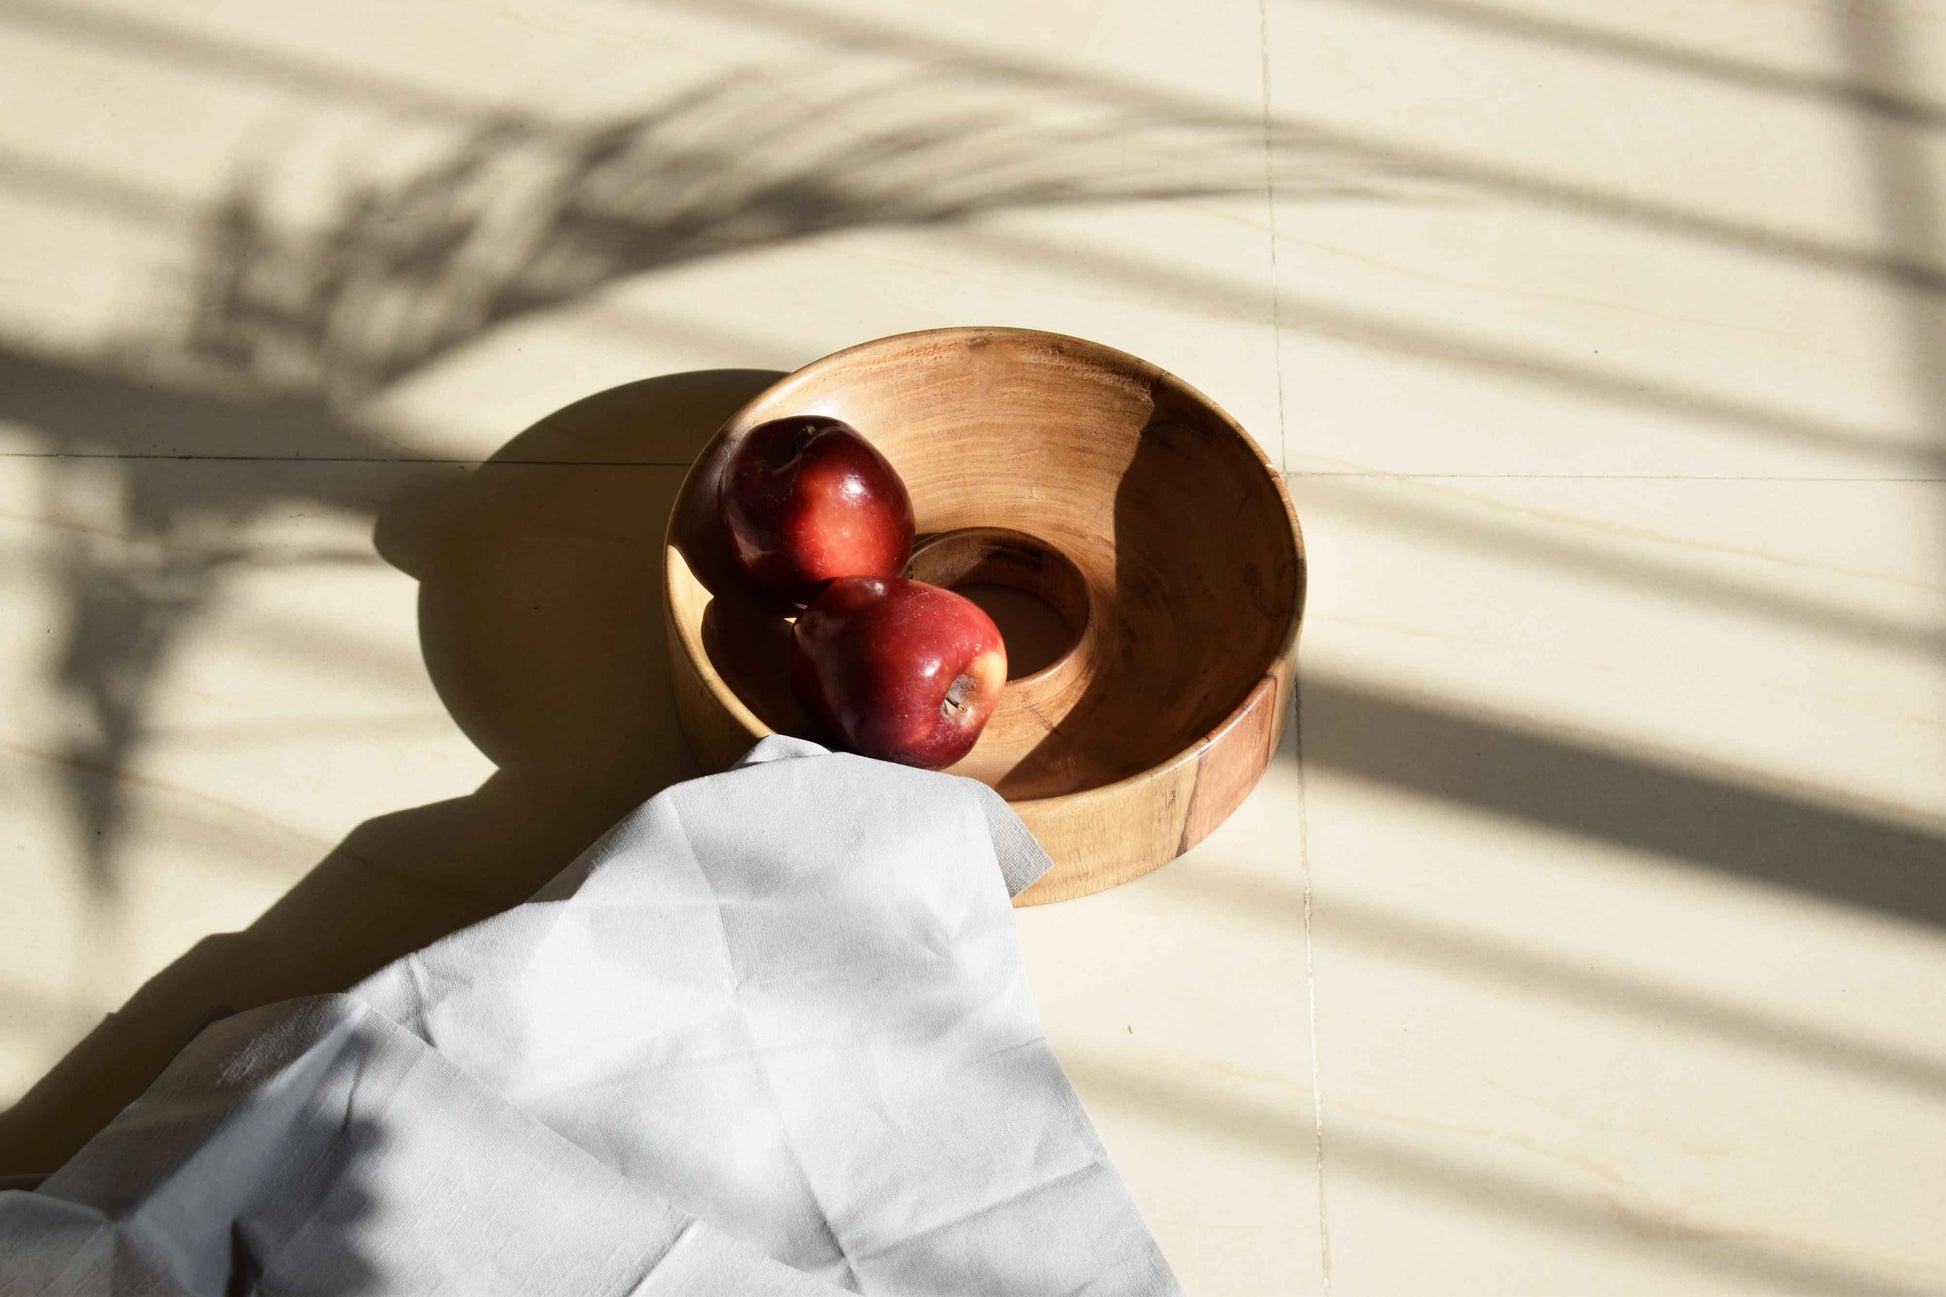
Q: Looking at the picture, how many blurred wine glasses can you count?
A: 0